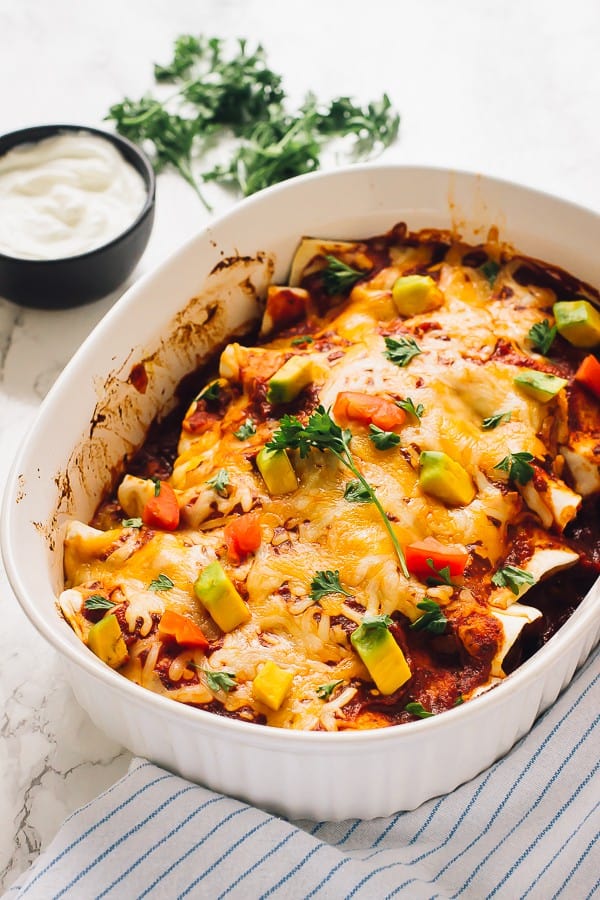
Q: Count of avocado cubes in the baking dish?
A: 10